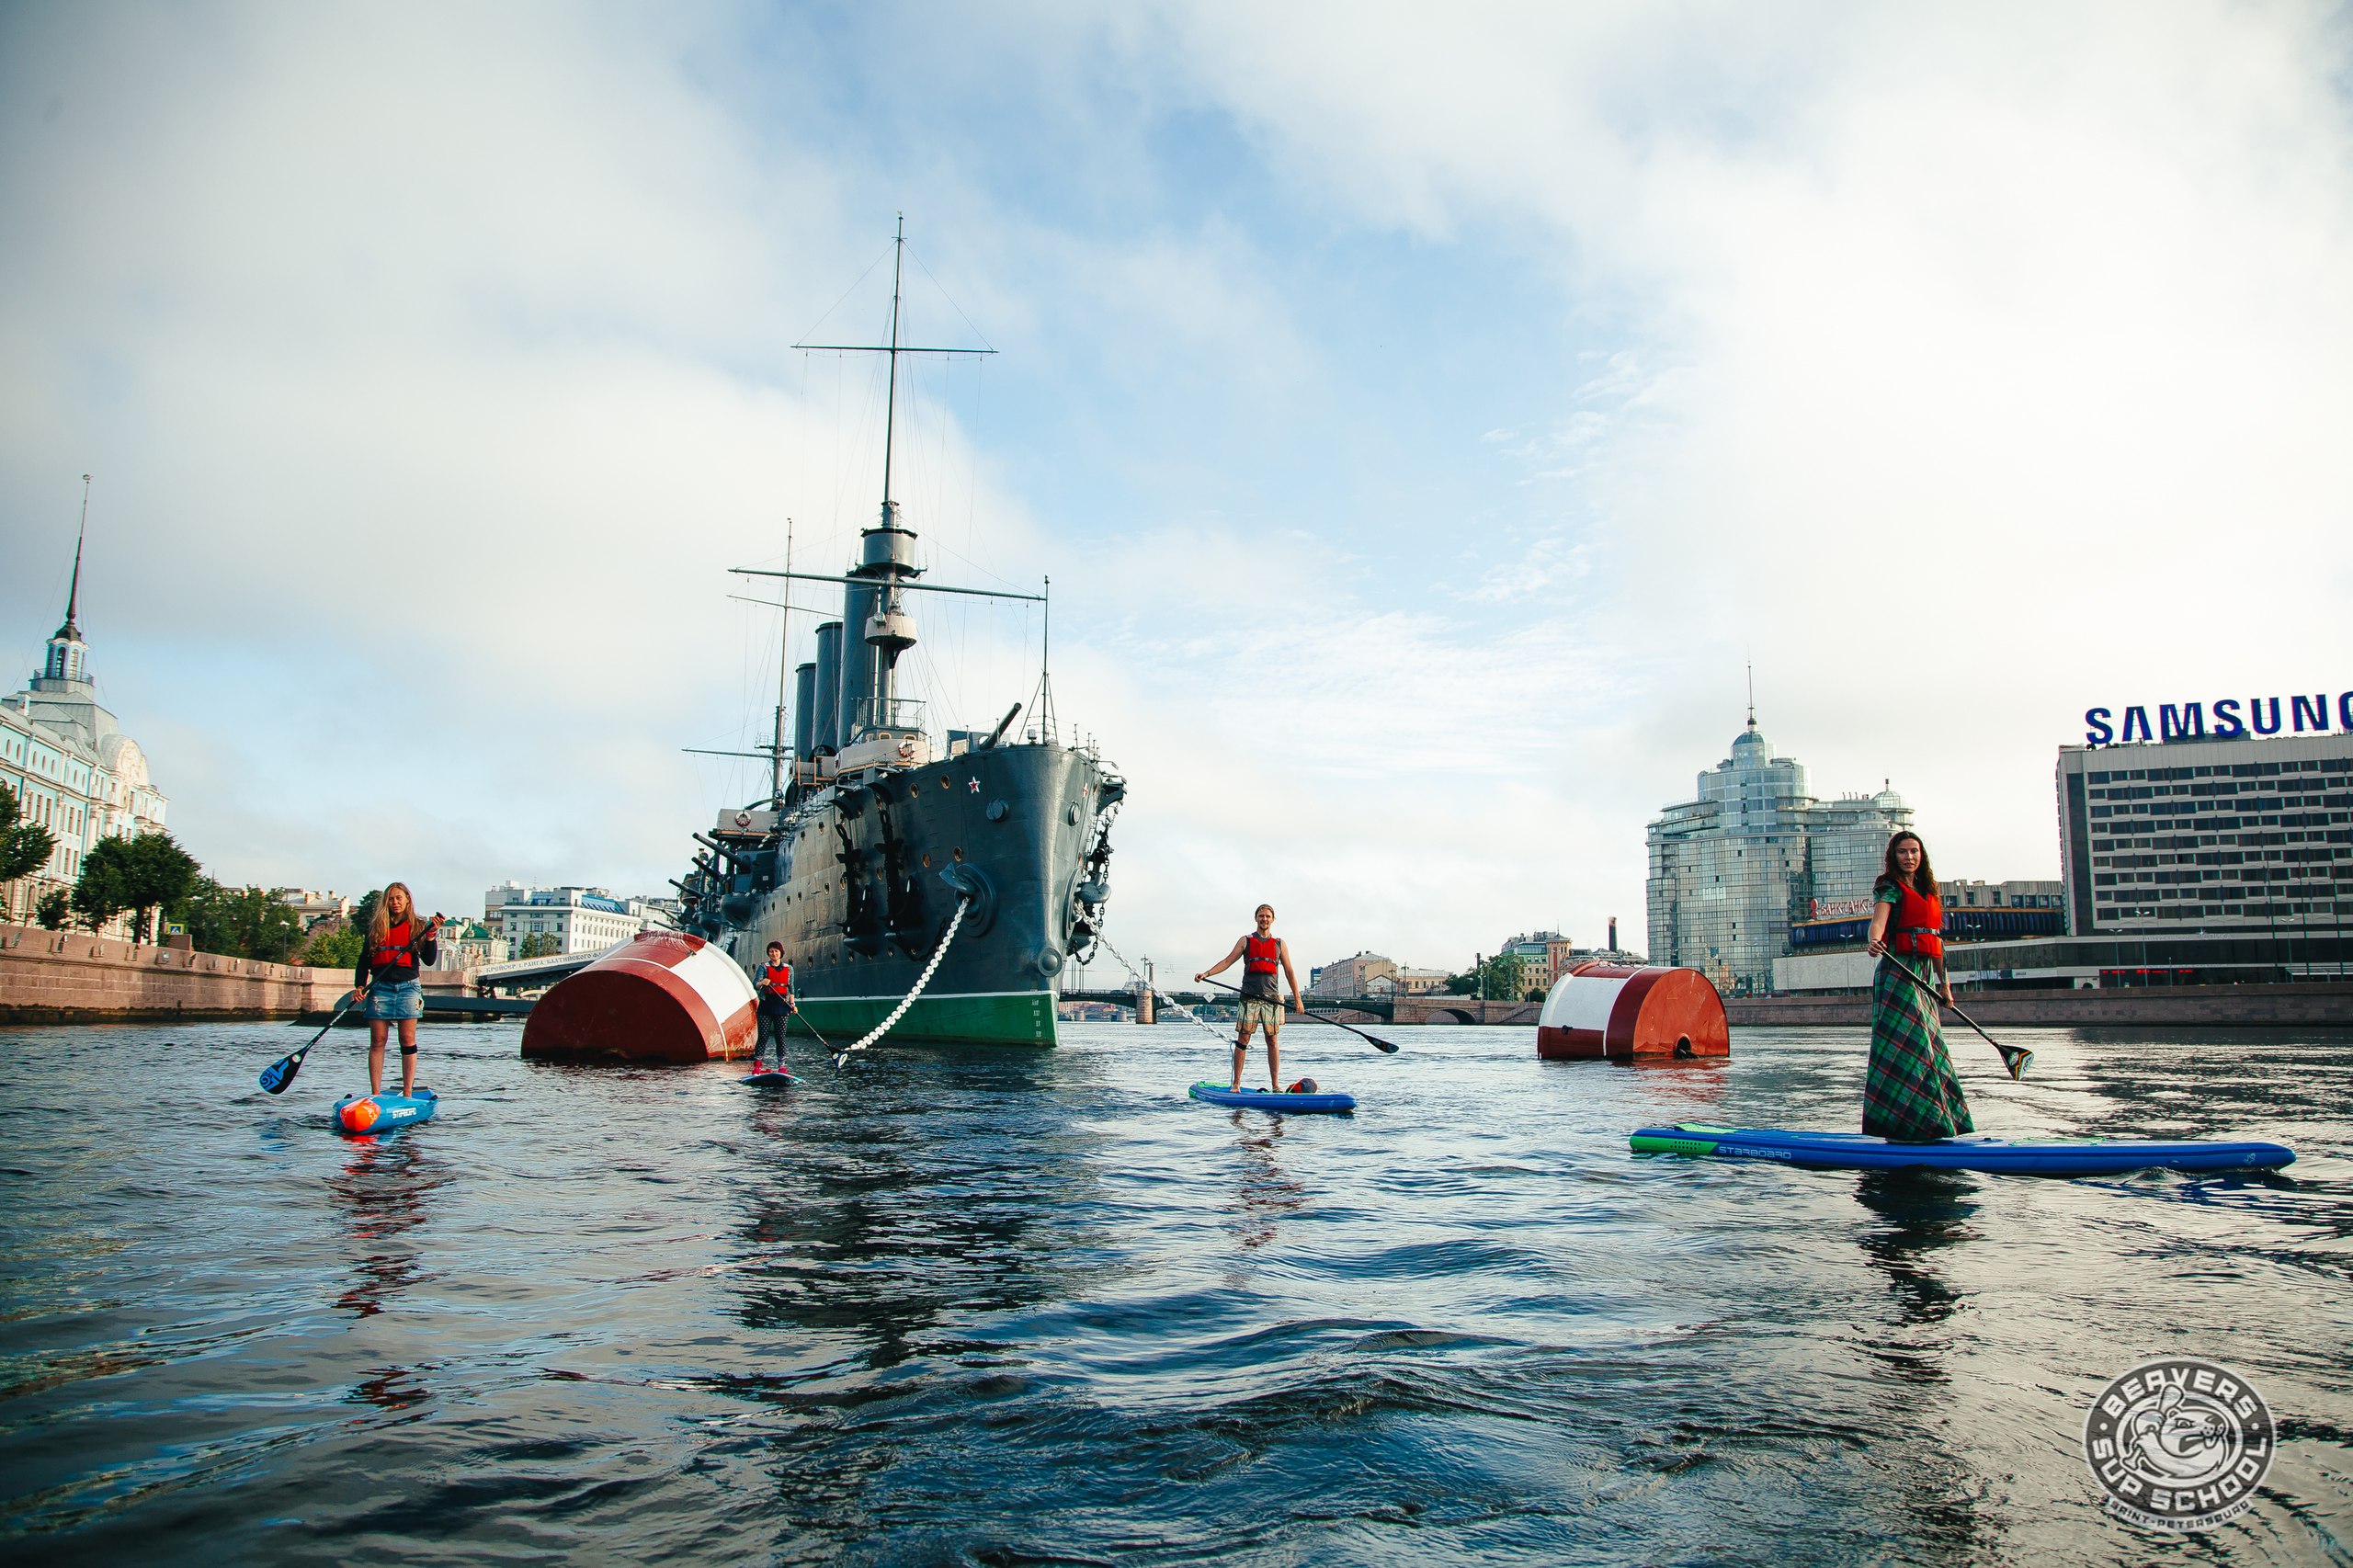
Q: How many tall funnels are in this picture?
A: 3